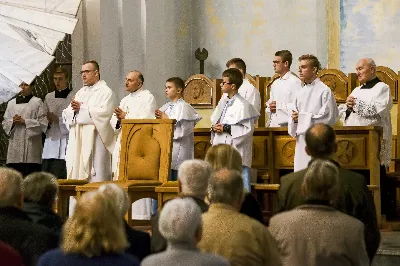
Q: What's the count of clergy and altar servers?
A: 10